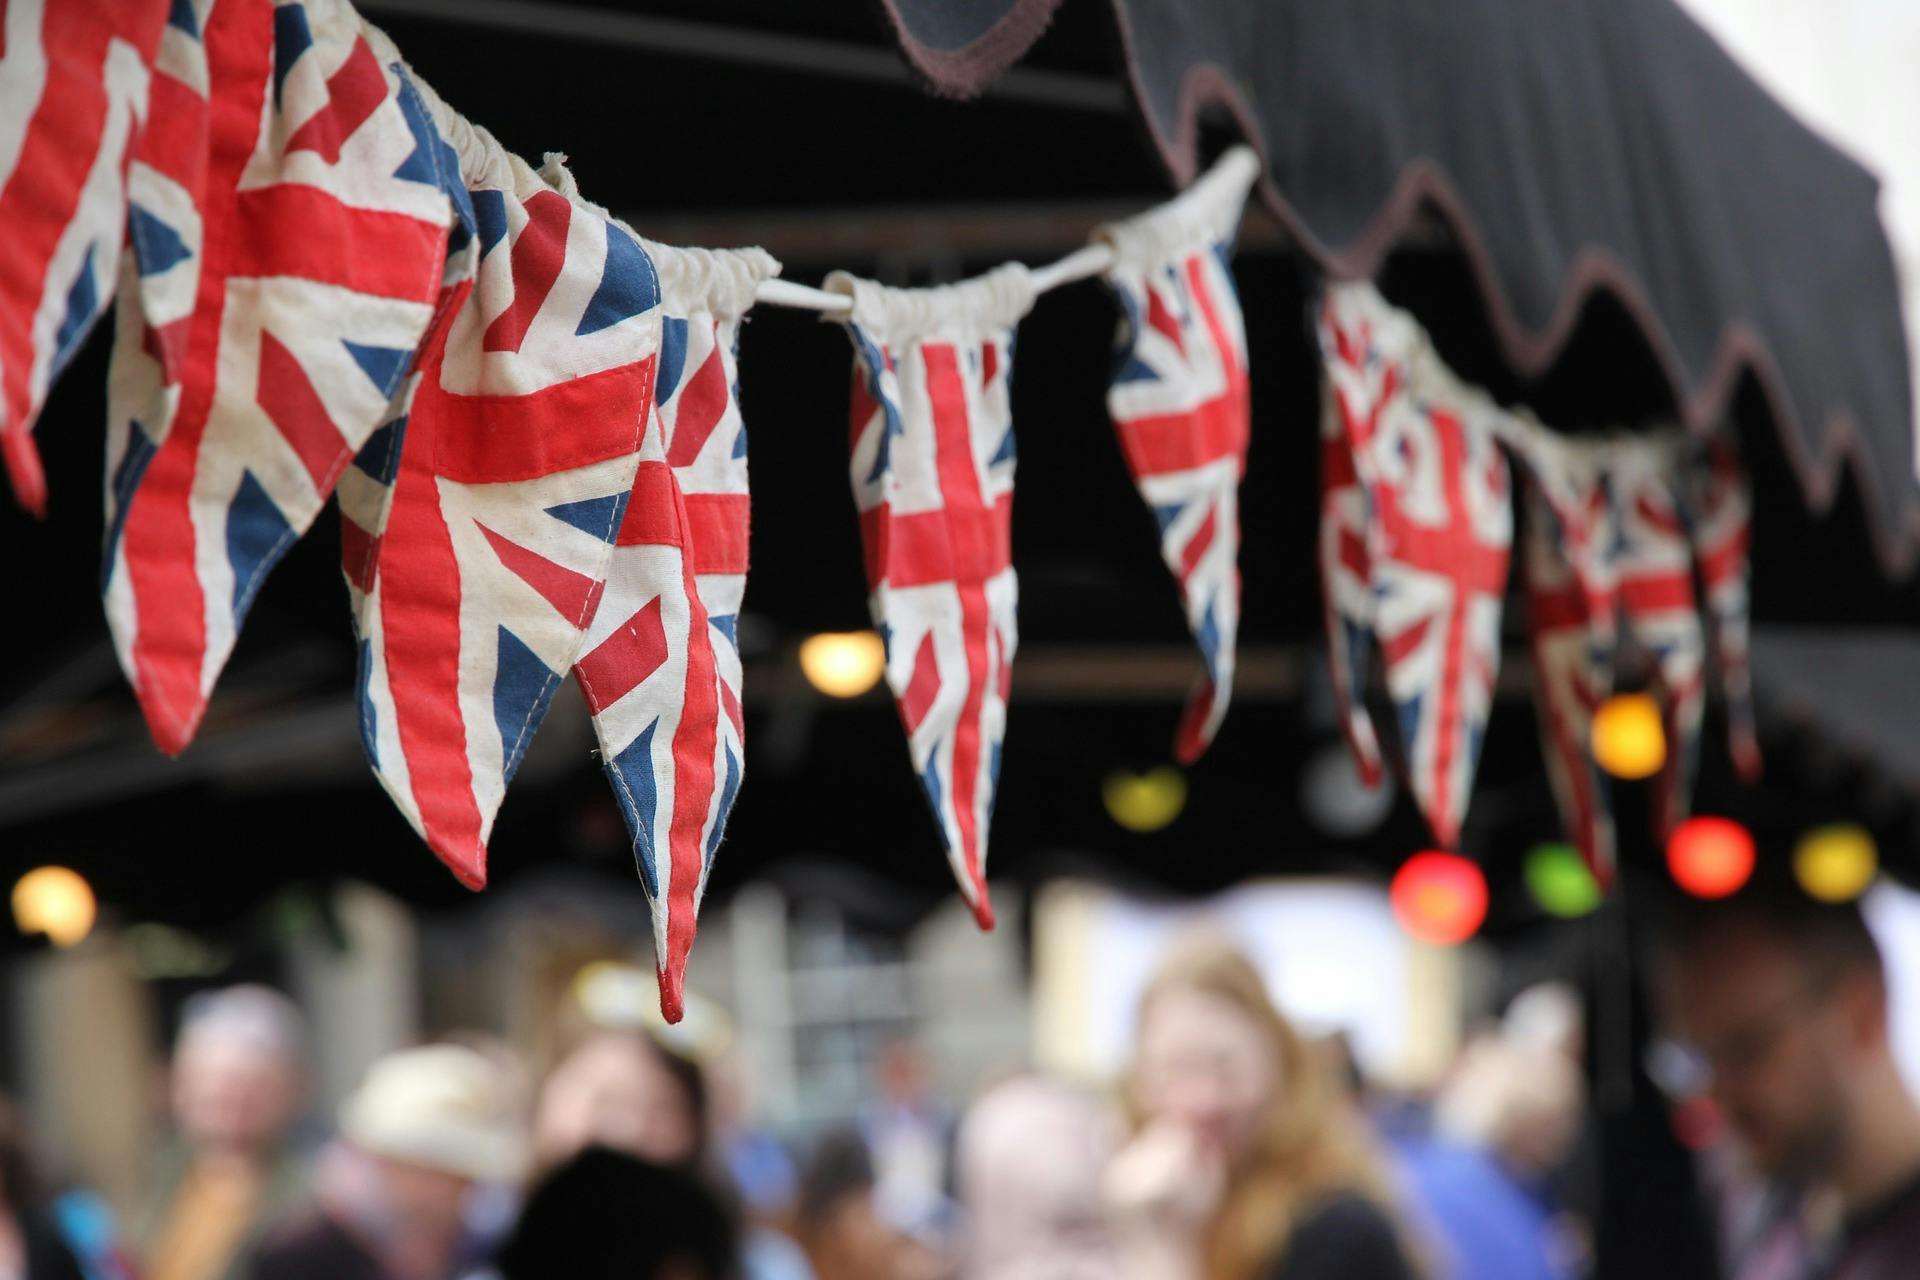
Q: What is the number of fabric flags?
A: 11